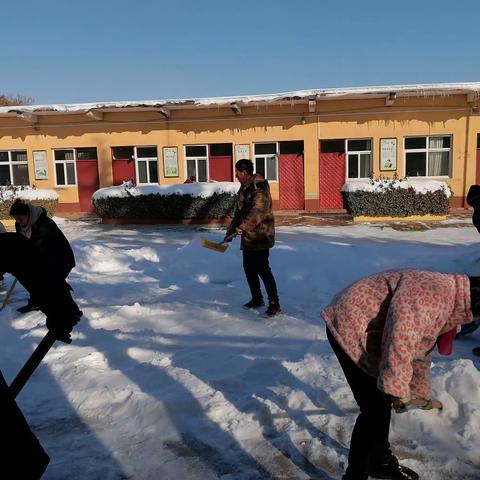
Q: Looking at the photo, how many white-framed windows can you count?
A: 7